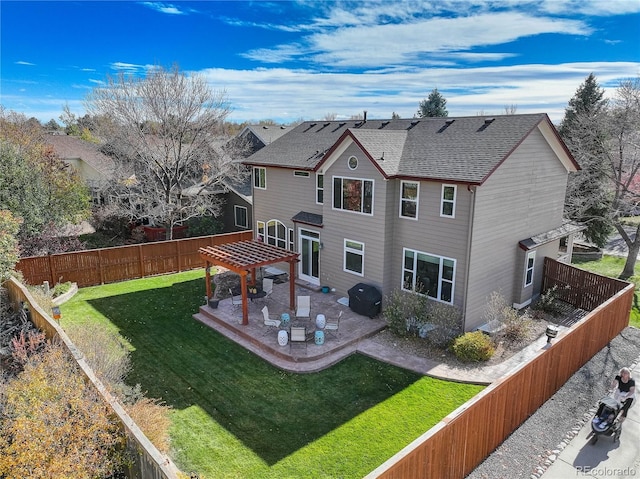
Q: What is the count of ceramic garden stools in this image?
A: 4